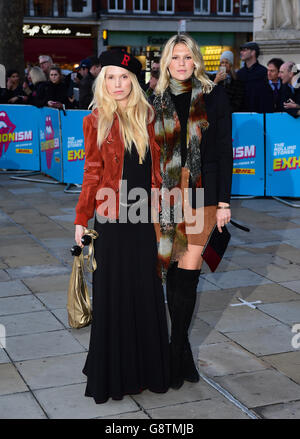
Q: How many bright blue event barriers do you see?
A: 5